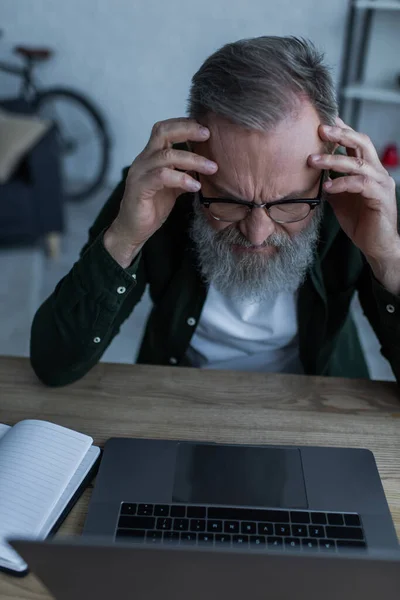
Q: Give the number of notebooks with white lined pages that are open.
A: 1